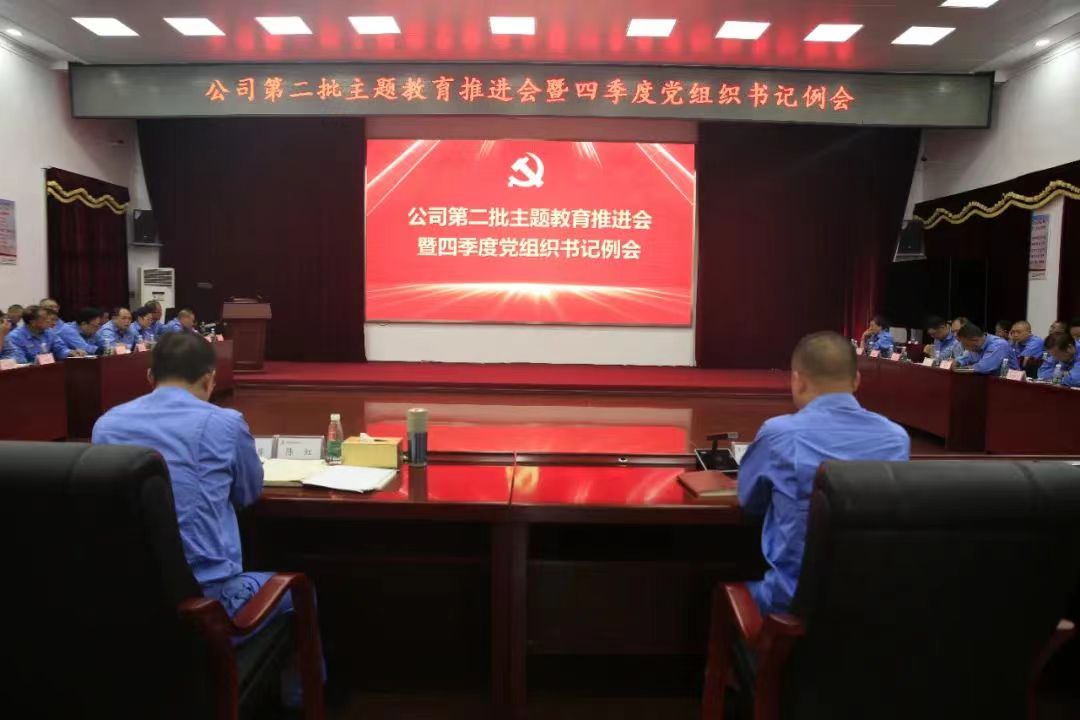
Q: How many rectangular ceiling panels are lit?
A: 10